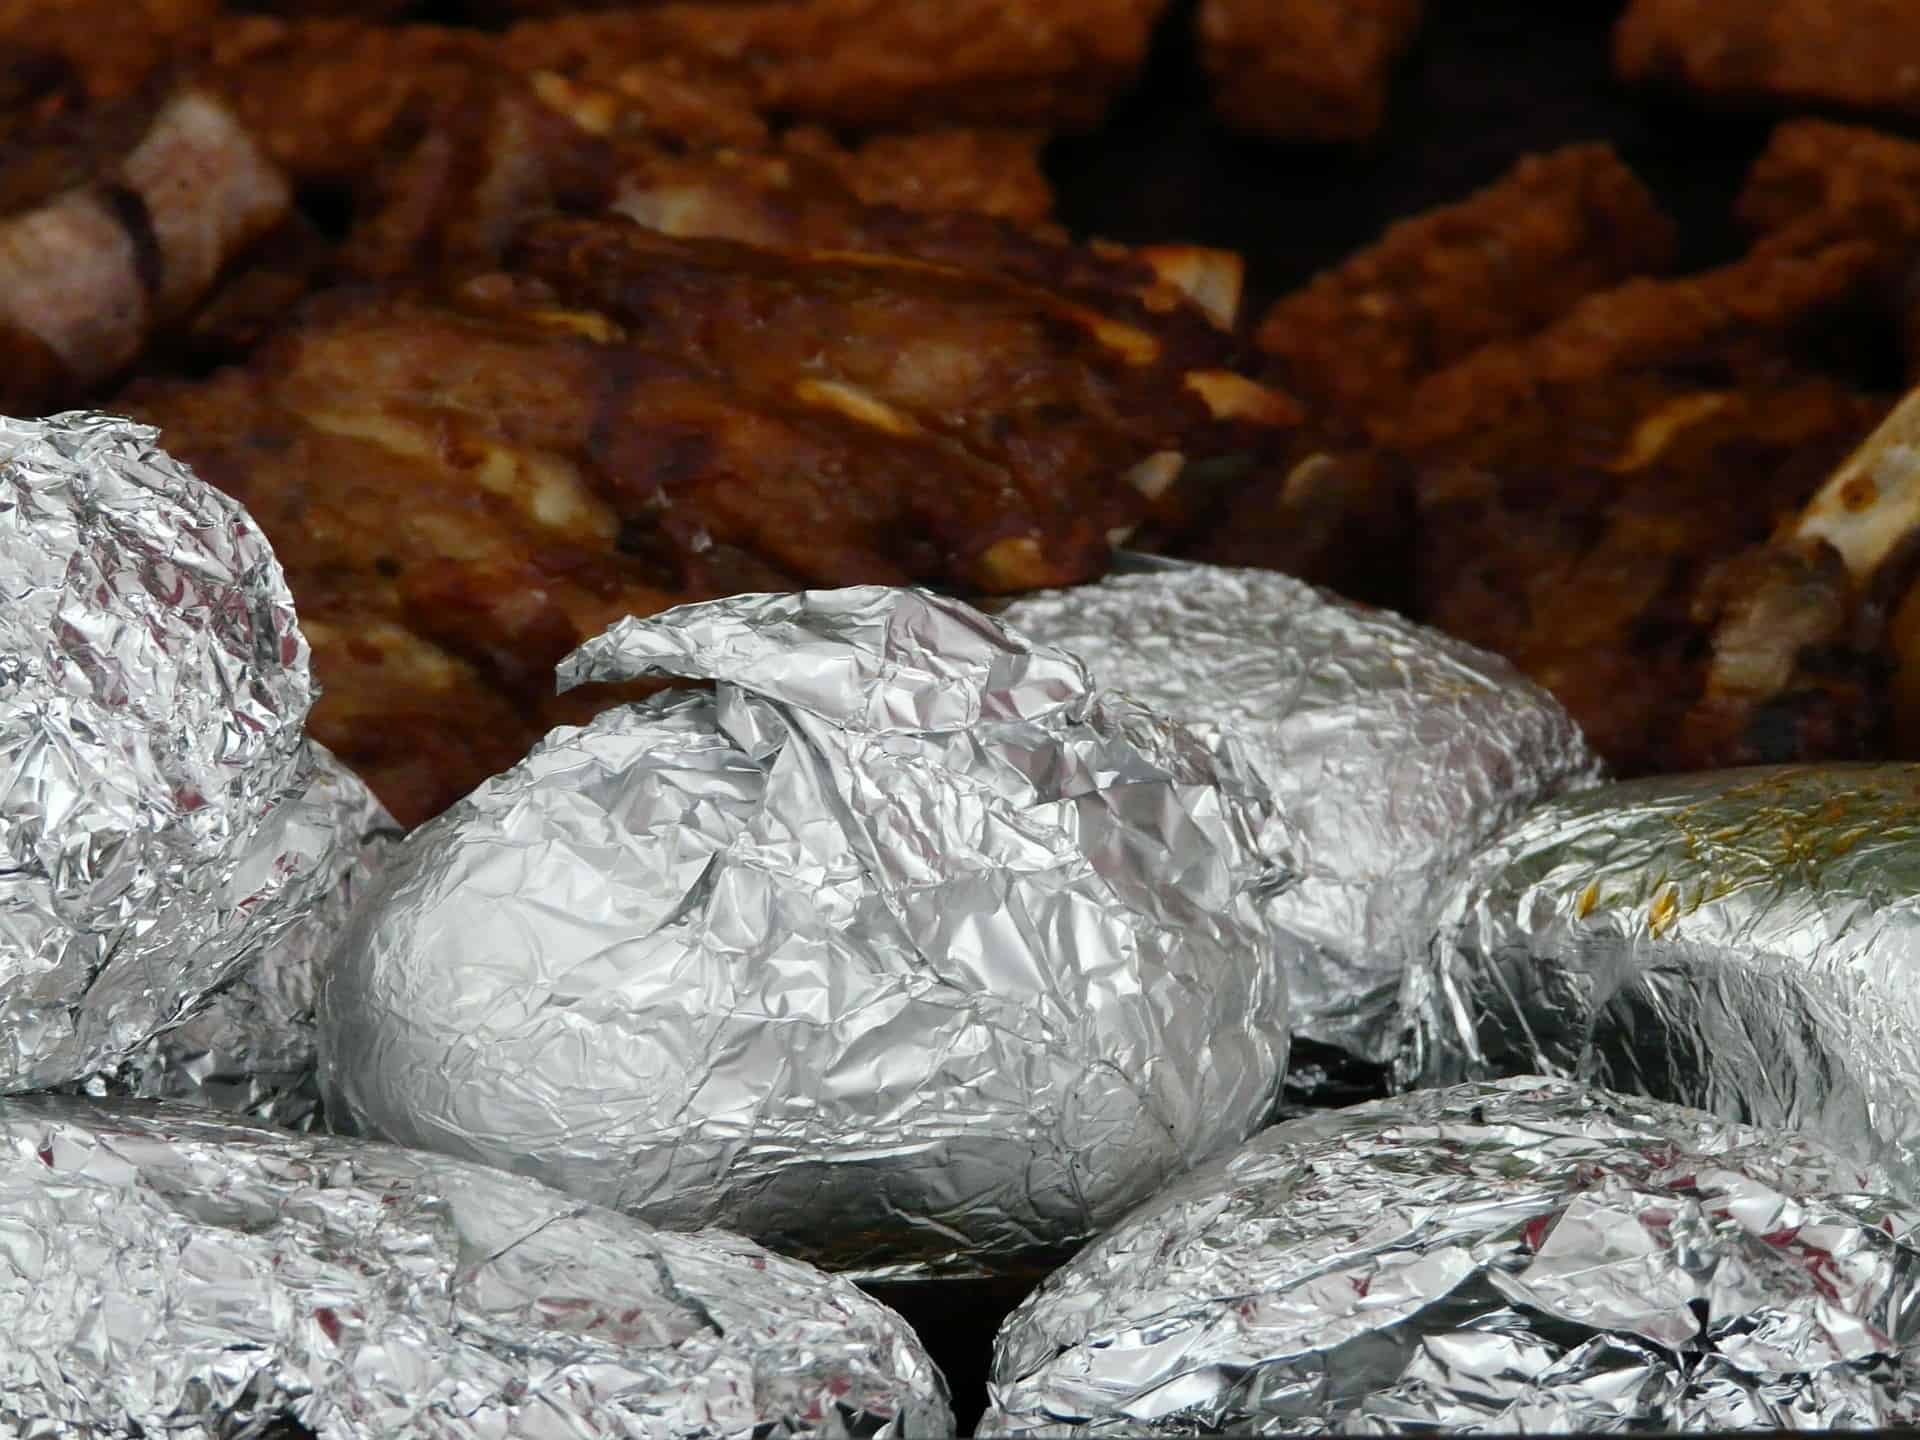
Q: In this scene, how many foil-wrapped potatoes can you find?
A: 7